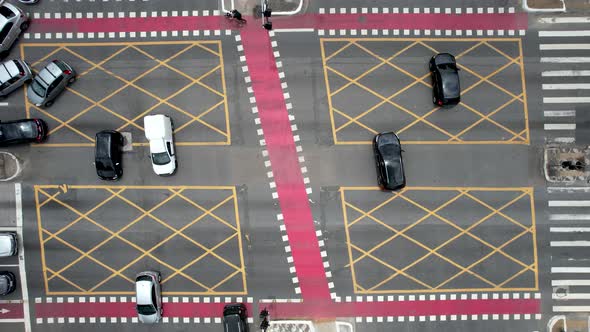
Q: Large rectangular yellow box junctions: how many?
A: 4